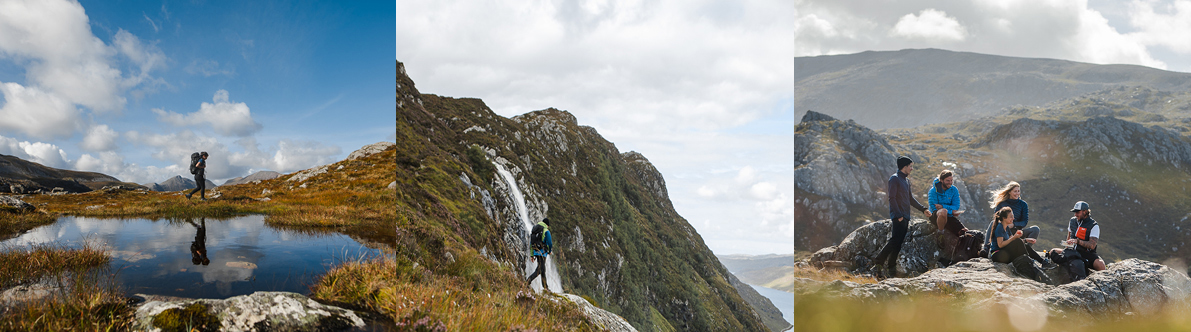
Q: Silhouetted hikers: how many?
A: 1